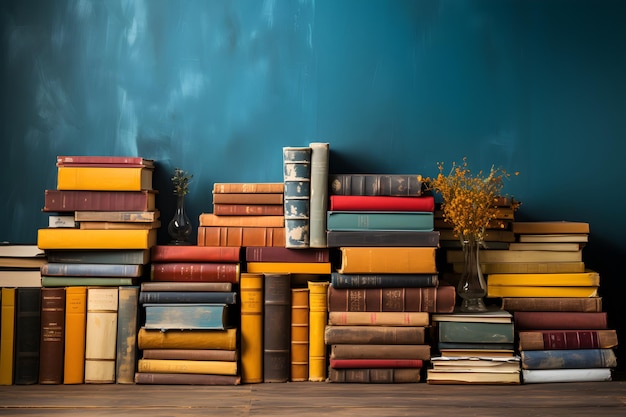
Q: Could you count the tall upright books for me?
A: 12